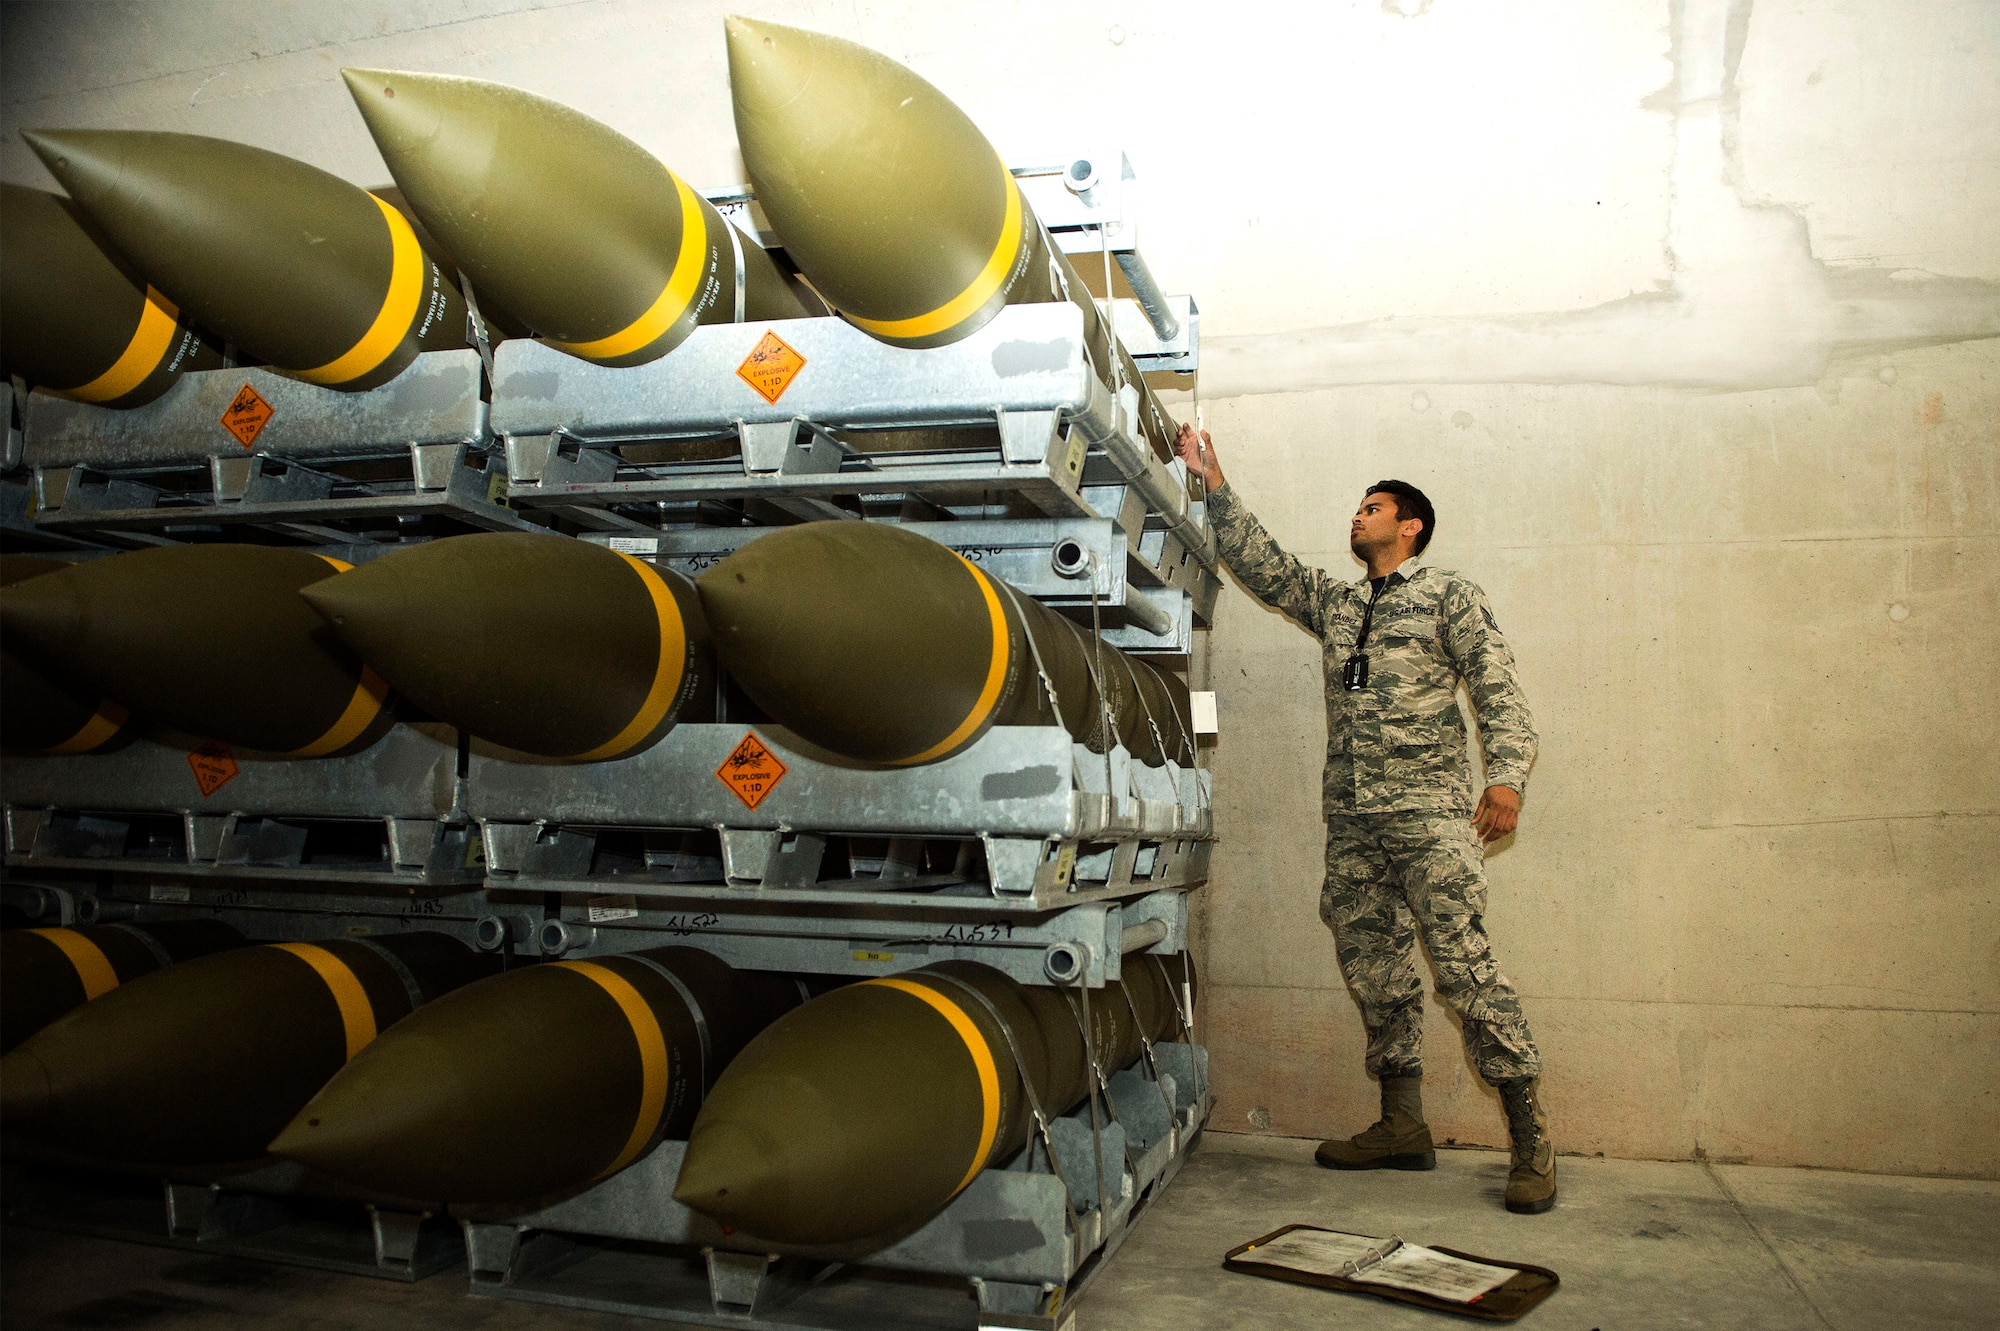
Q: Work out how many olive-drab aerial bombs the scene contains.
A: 12